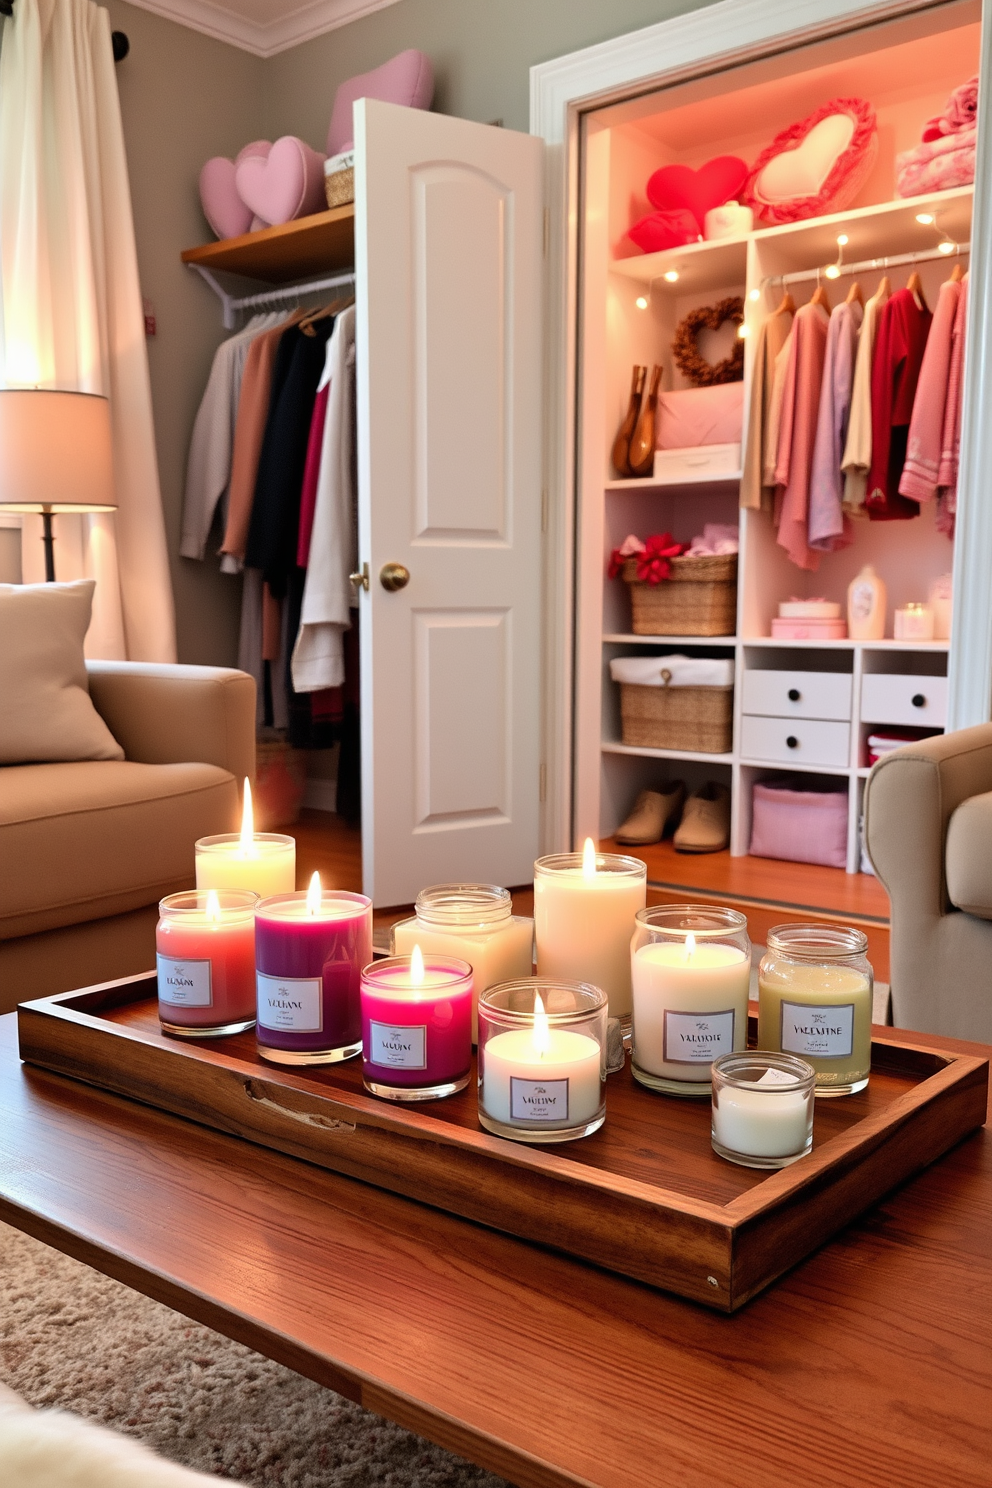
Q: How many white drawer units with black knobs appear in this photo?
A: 3